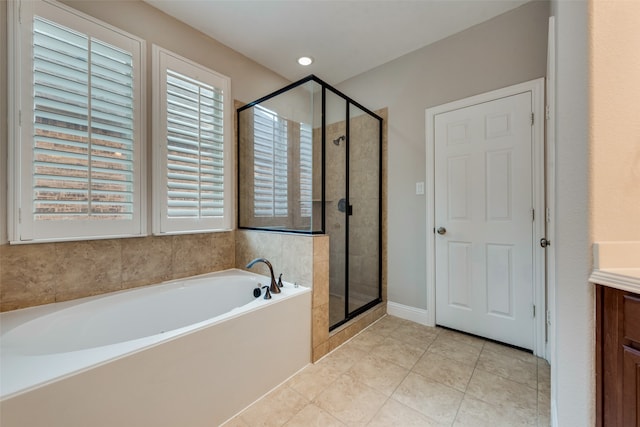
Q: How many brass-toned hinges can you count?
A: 3